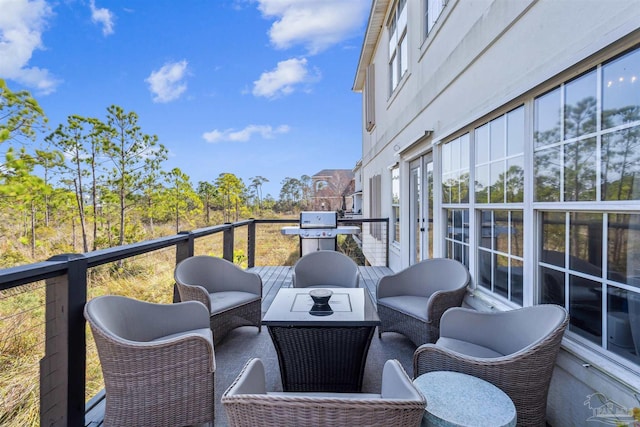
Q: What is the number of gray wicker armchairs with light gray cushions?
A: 6